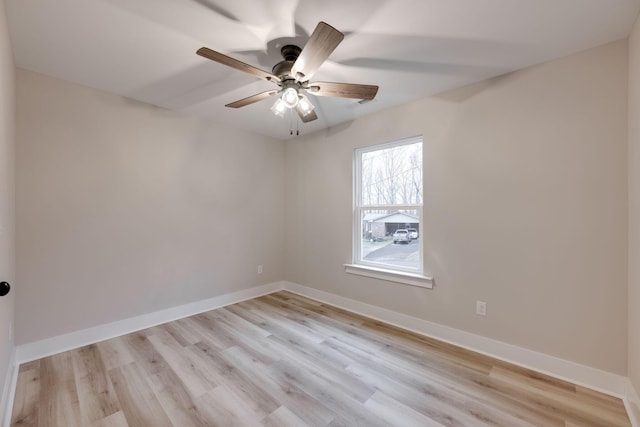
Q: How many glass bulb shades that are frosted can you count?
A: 3